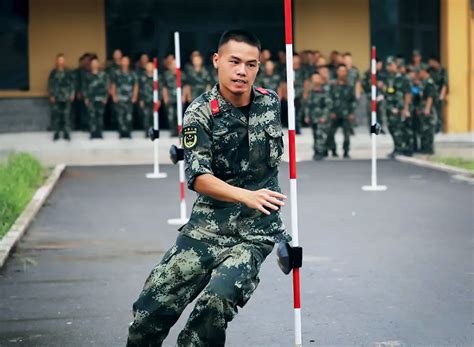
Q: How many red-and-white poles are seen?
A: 4